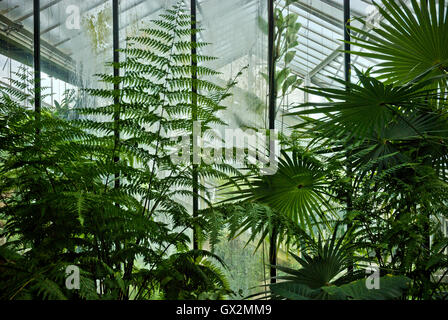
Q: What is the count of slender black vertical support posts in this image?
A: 5